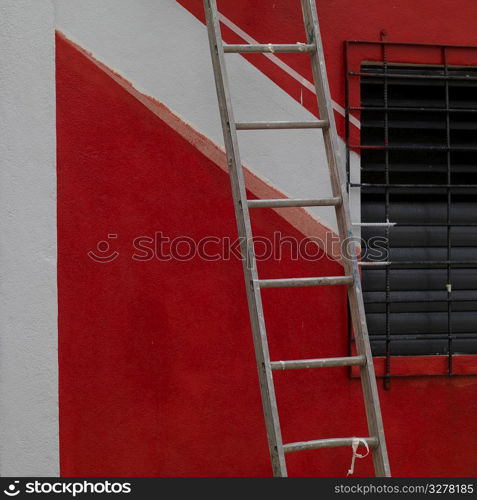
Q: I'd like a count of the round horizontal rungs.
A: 6